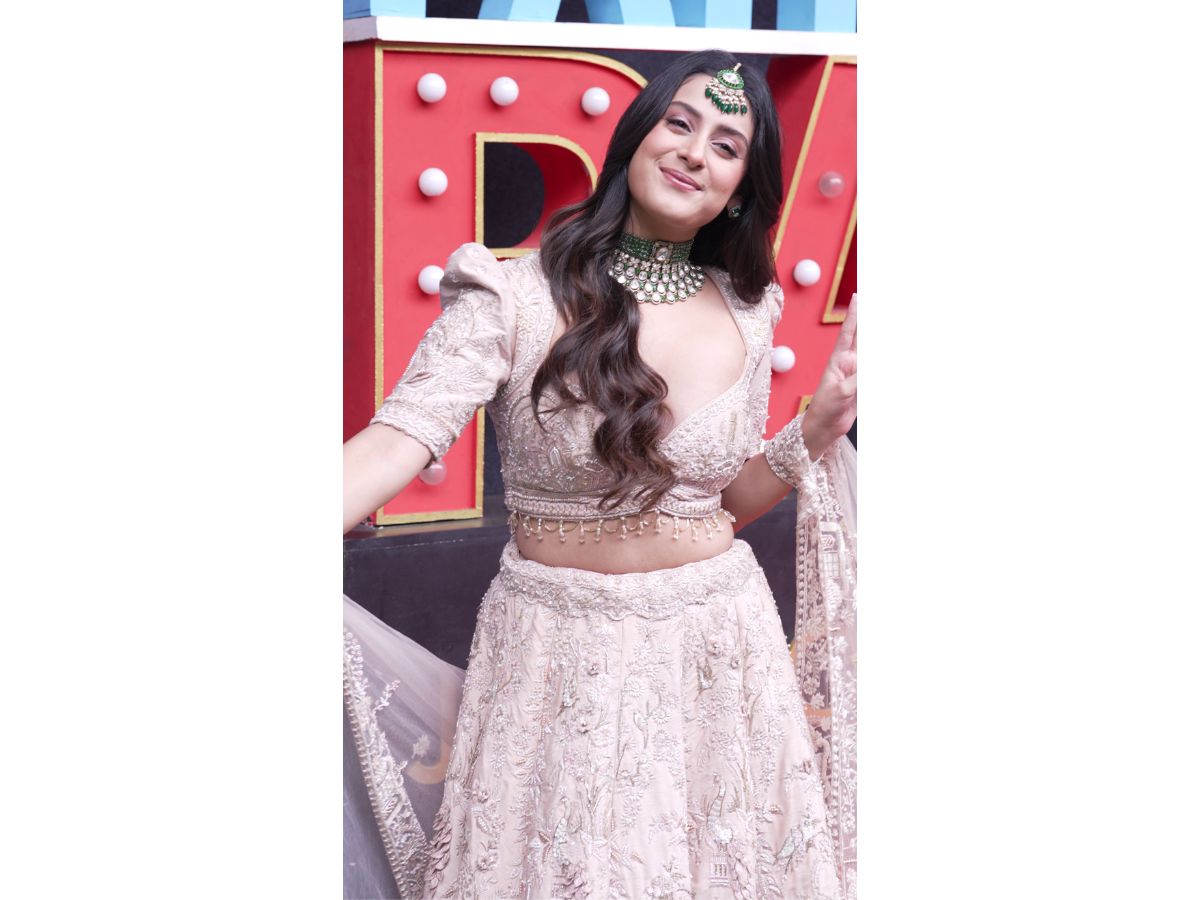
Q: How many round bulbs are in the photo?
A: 9